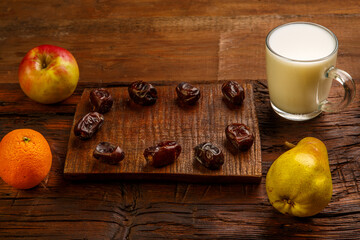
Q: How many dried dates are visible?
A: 9